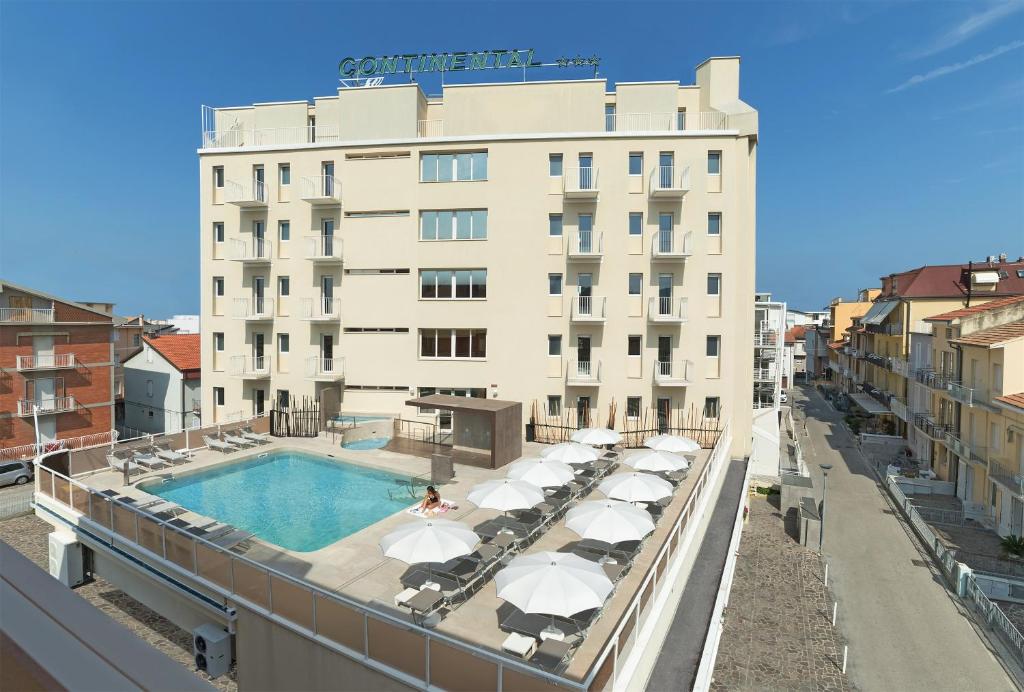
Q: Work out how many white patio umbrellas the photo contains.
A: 10